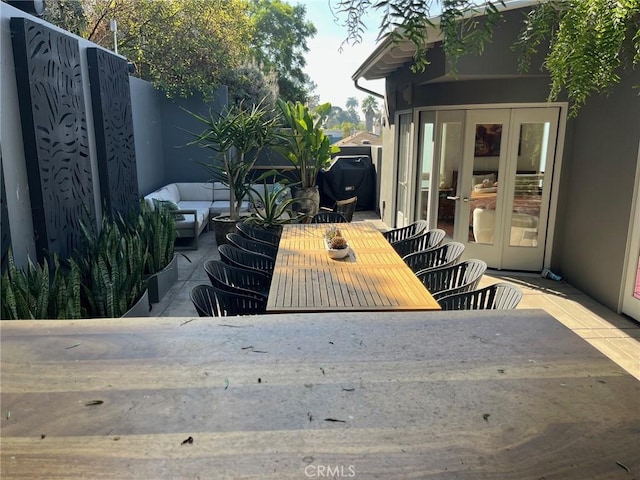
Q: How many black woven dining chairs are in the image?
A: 11